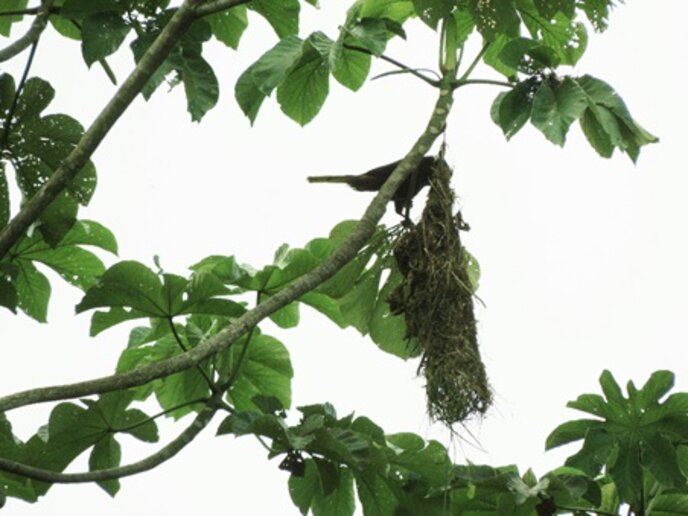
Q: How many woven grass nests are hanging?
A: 1